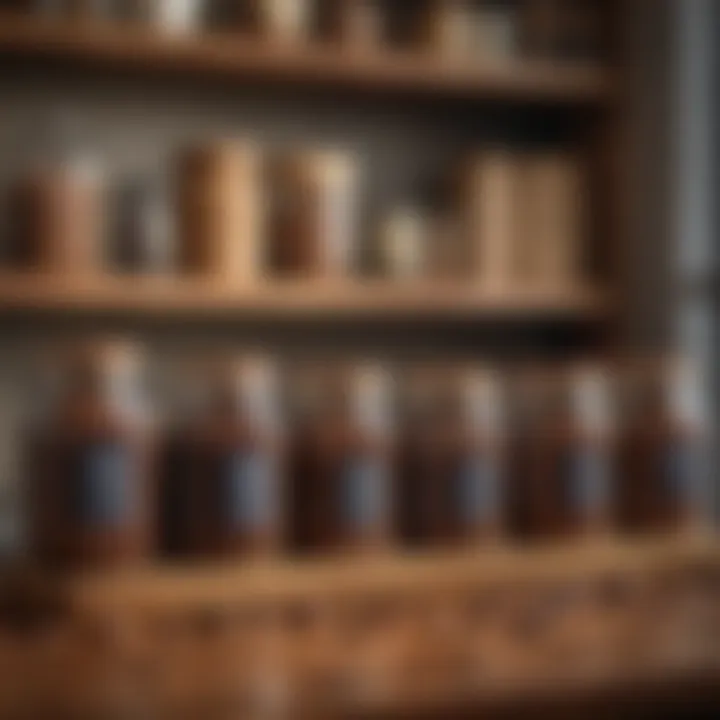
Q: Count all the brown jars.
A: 6